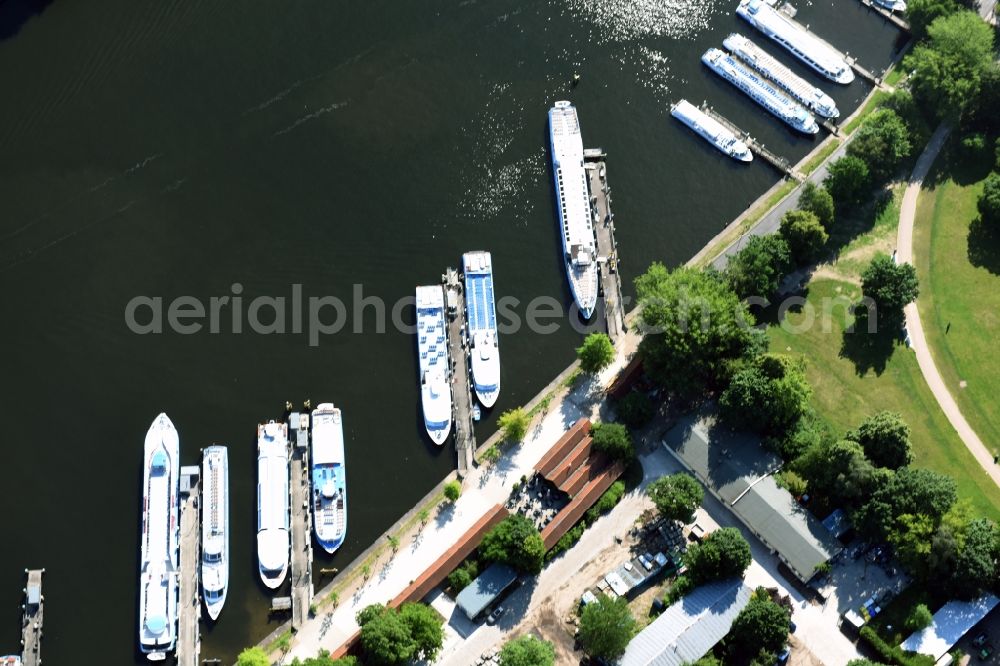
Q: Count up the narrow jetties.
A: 9